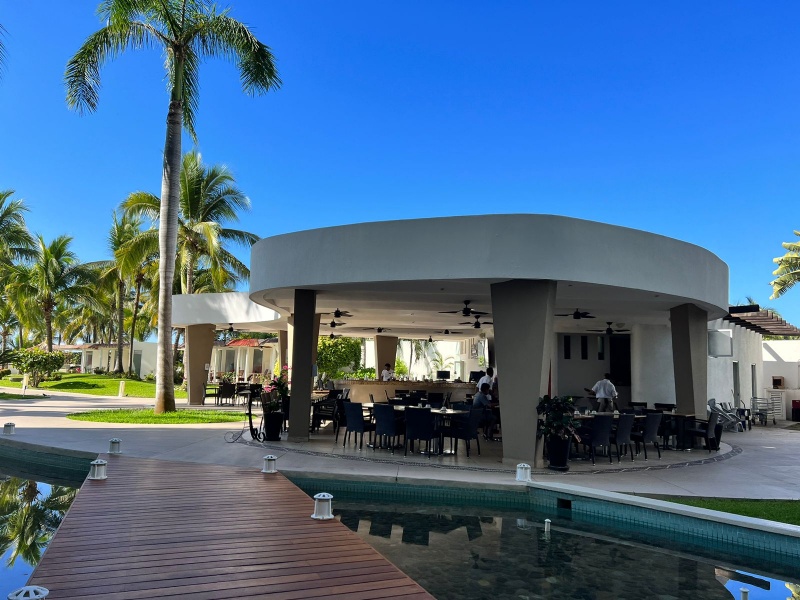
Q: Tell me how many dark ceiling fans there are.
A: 11